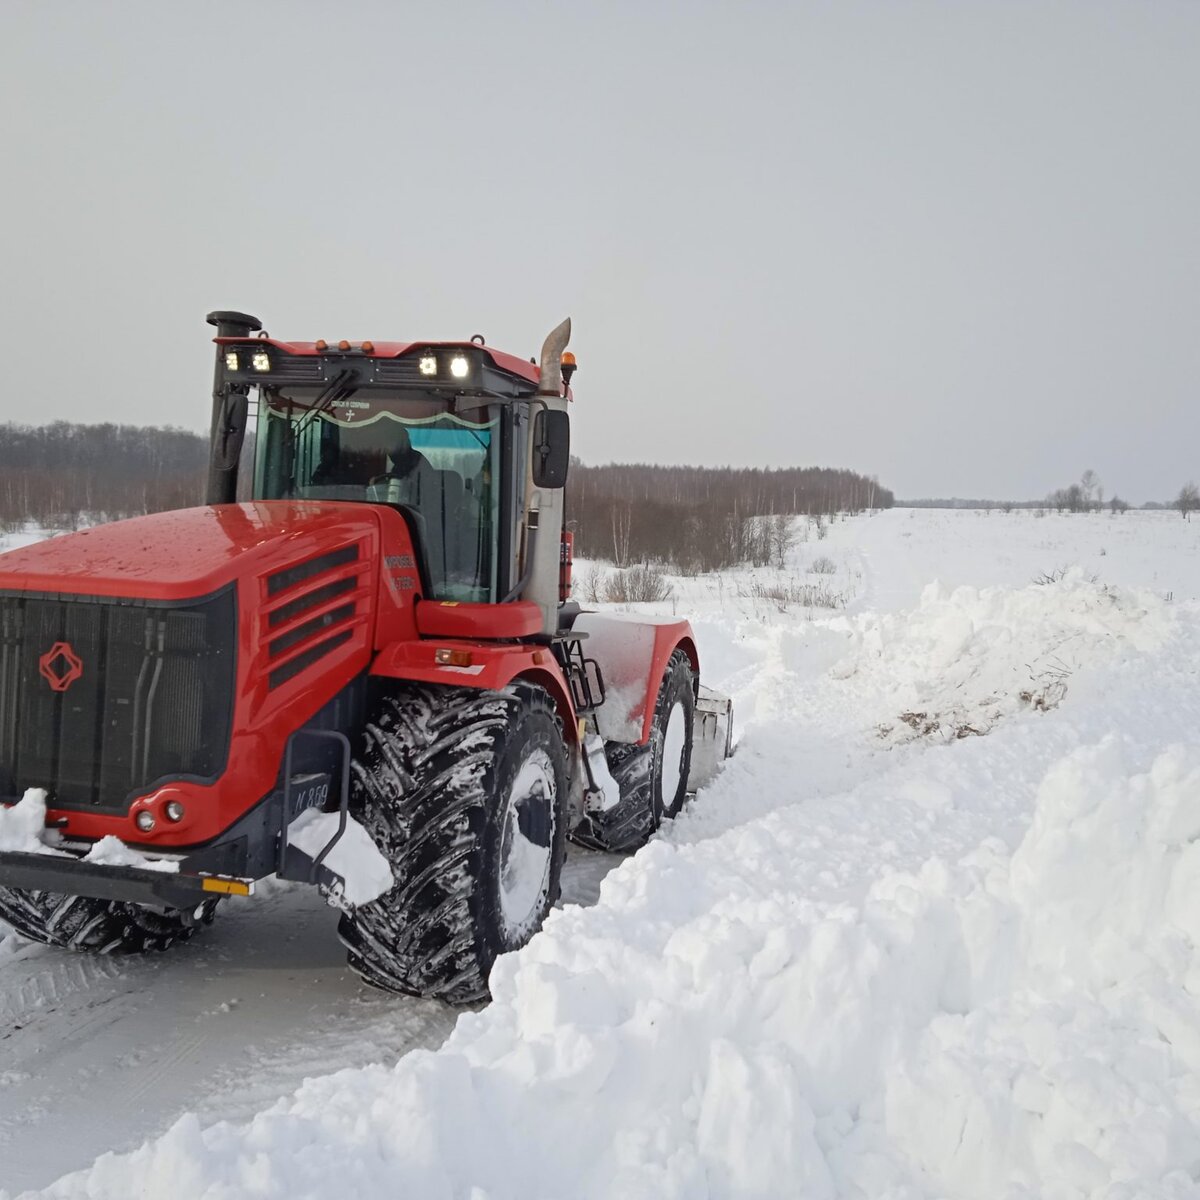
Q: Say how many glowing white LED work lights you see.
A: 4